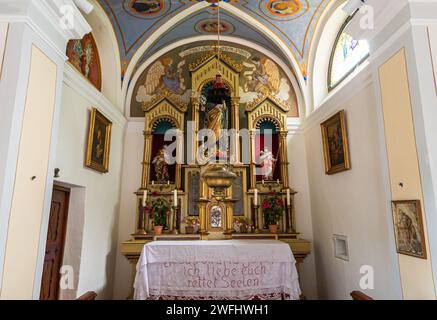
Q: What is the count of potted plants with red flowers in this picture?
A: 2